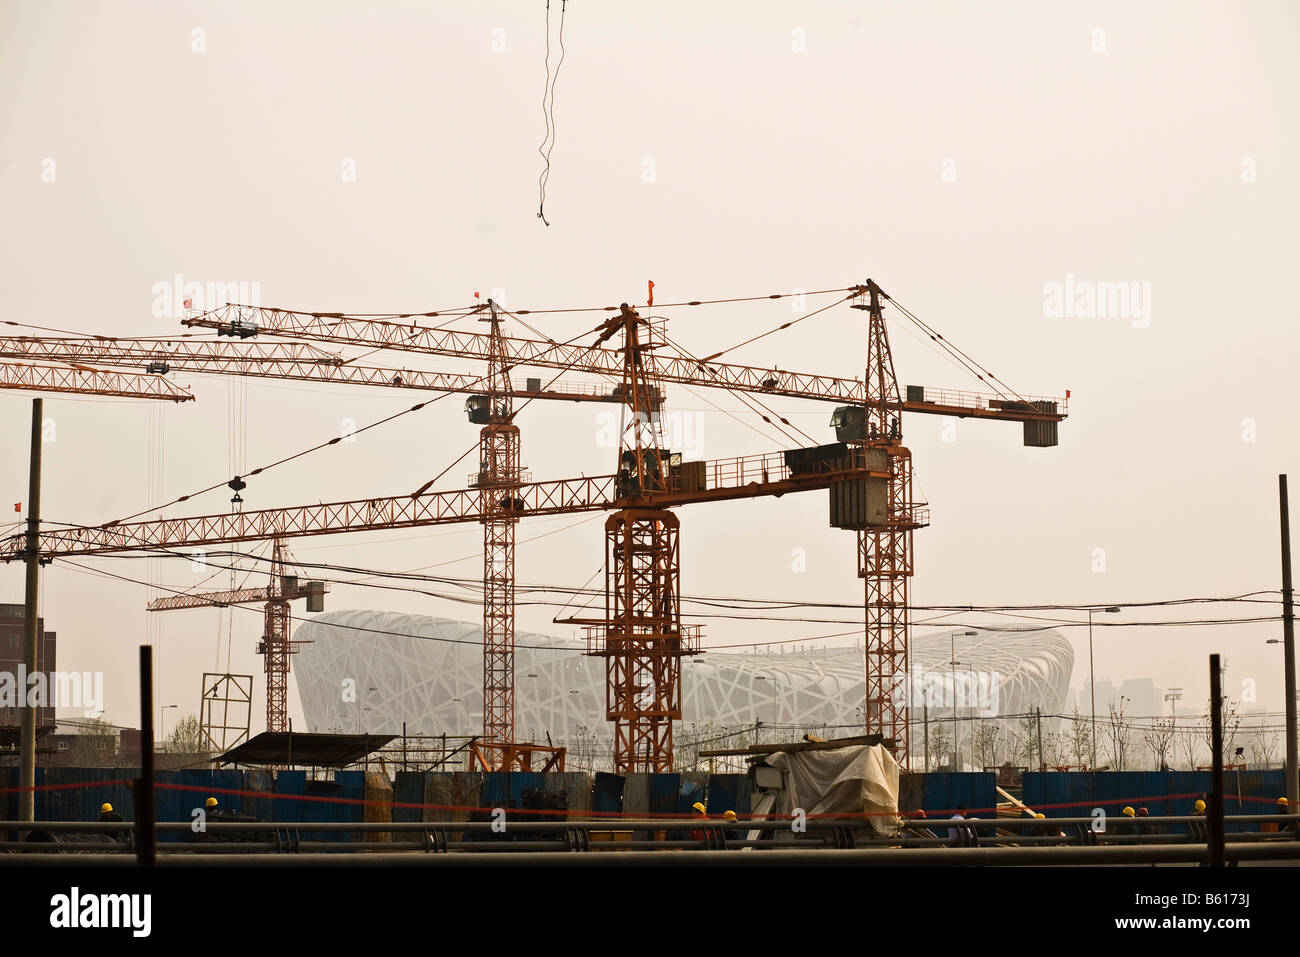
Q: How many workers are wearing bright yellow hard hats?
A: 8